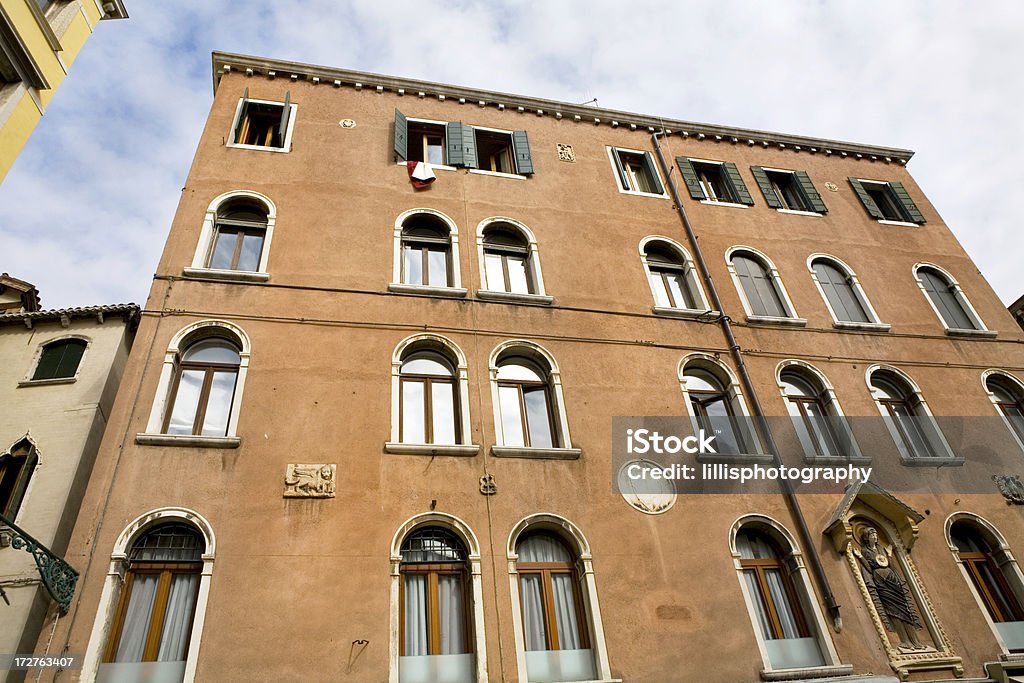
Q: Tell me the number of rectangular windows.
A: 7